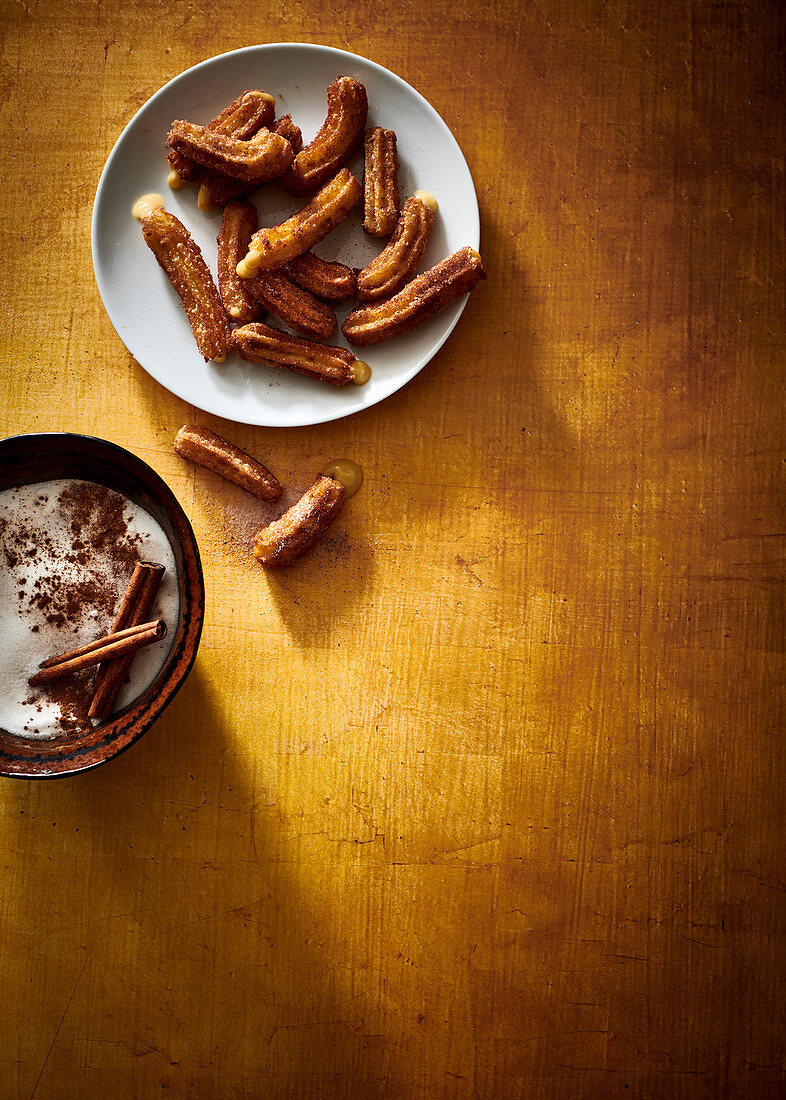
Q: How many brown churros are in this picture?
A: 15